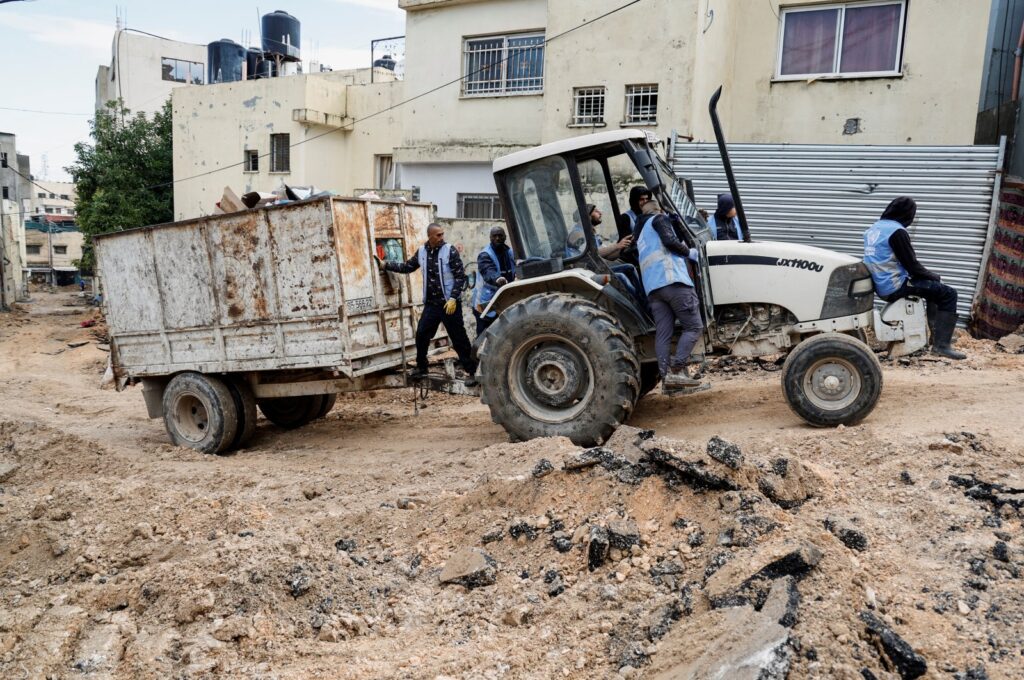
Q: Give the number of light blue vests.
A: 7